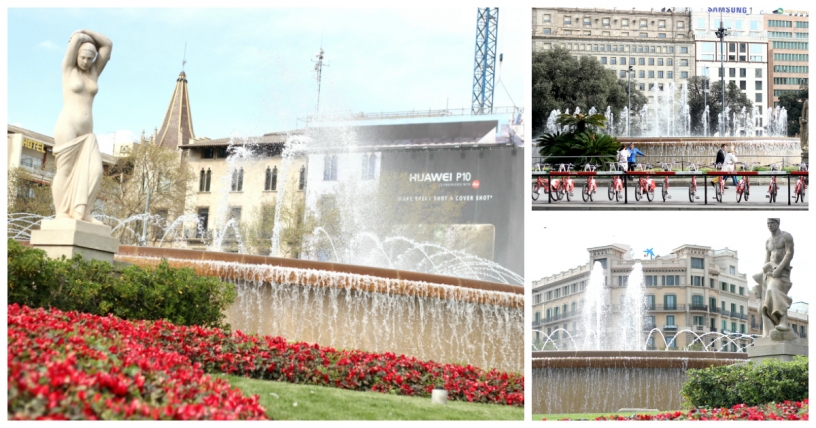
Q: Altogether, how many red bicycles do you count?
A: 11